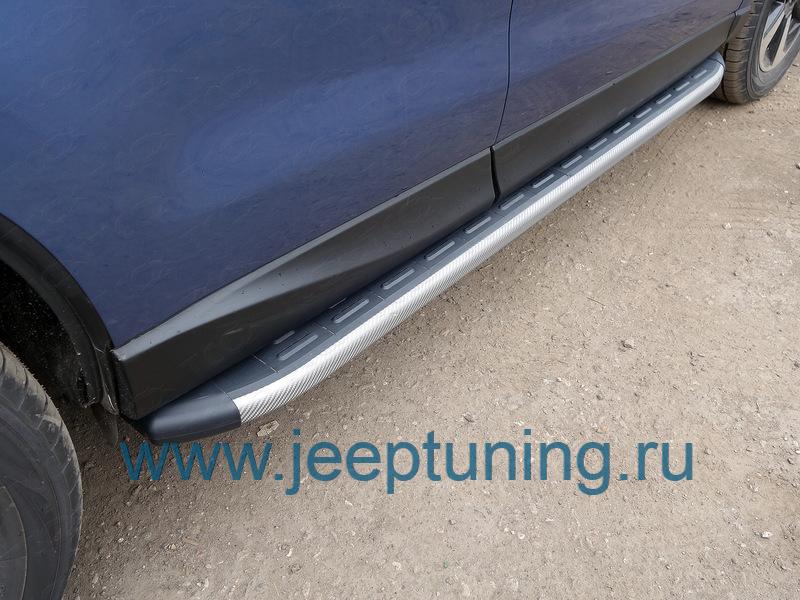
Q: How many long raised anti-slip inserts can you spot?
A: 14